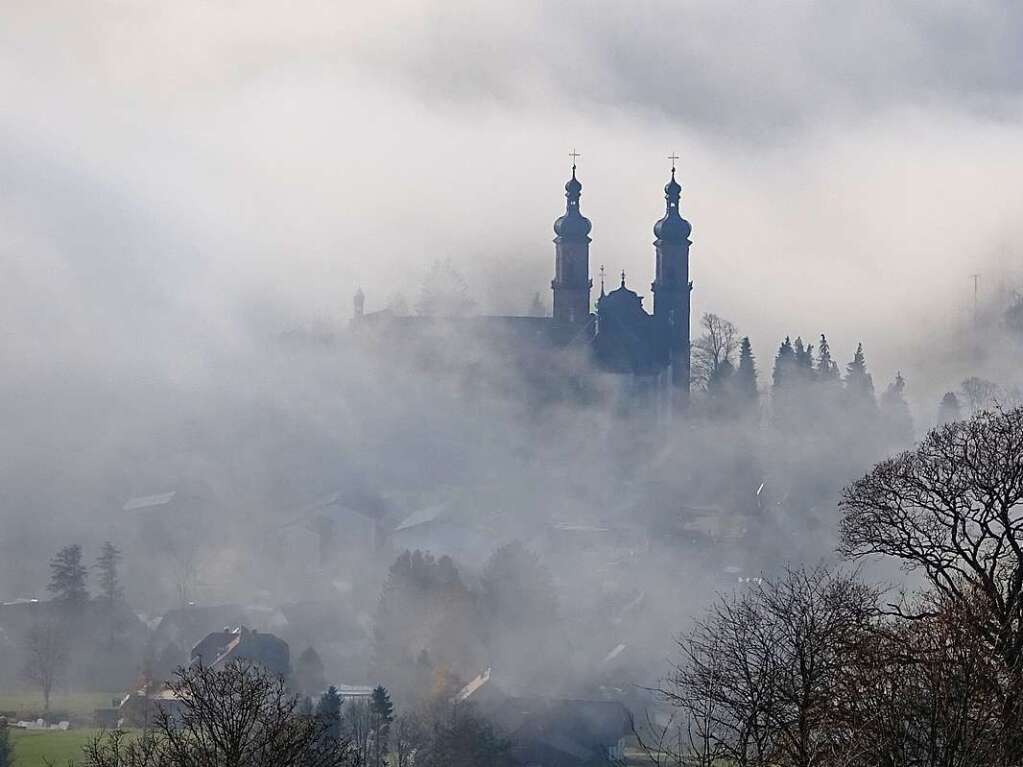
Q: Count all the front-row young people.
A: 0